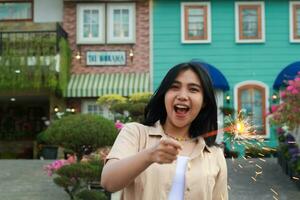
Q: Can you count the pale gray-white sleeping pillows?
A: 0